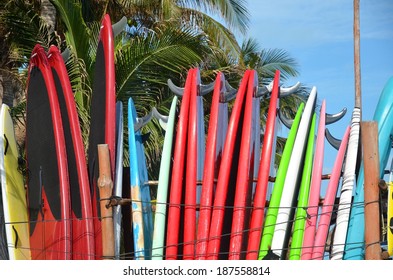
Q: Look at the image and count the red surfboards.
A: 9